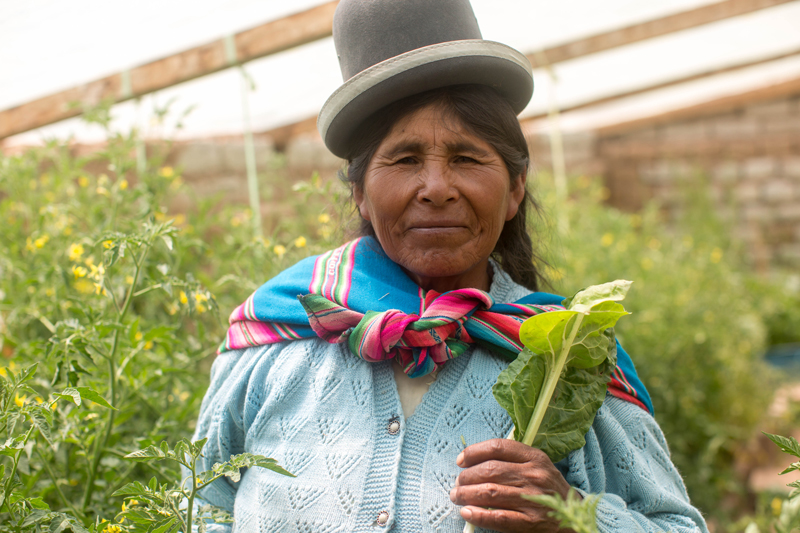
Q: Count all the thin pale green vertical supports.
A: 3